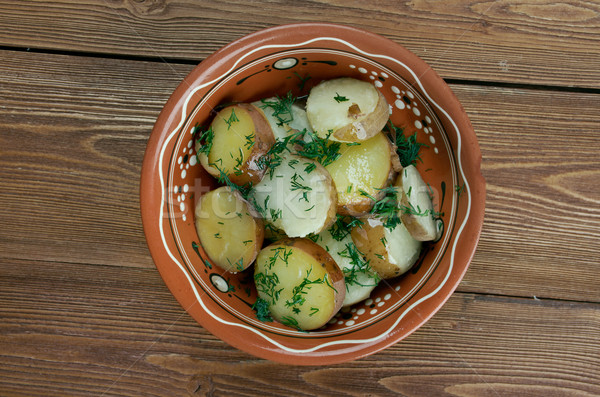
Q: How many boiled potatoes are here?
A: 10